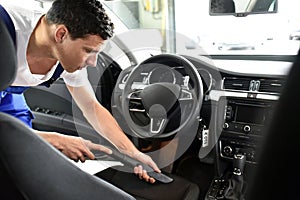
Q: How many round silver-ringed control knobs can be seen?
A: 3